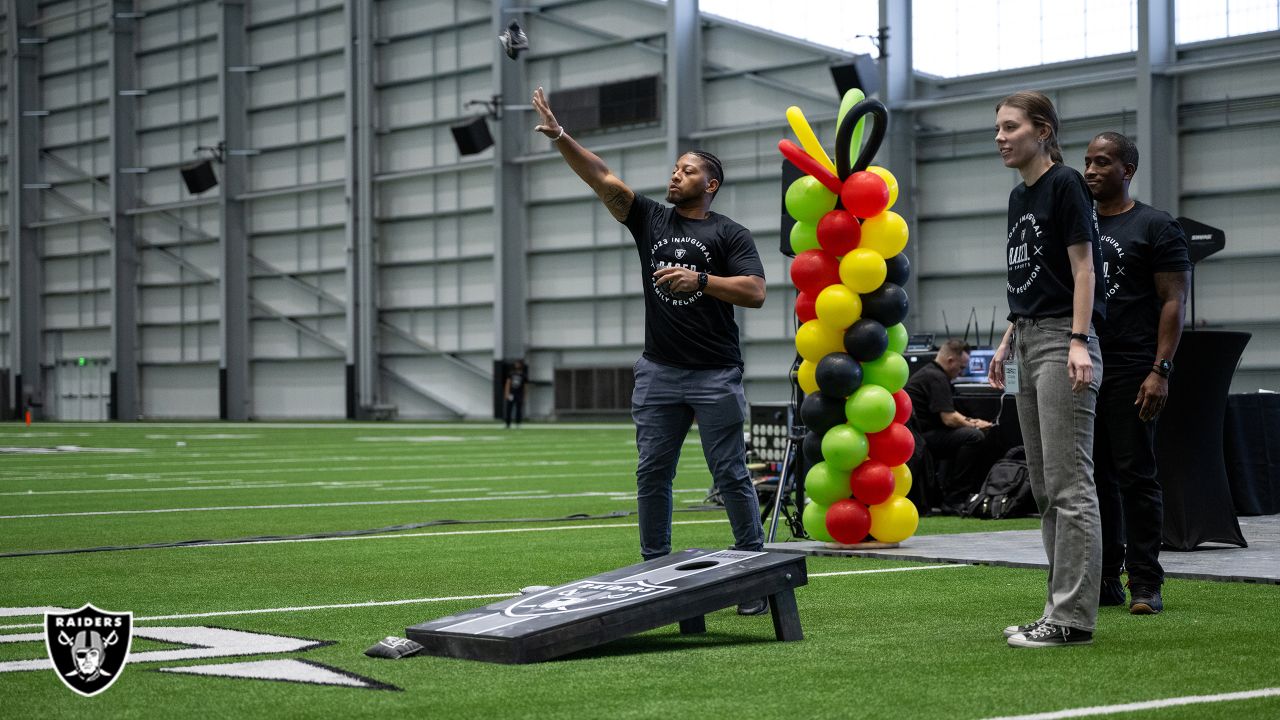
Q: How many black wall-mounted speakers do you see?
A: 3